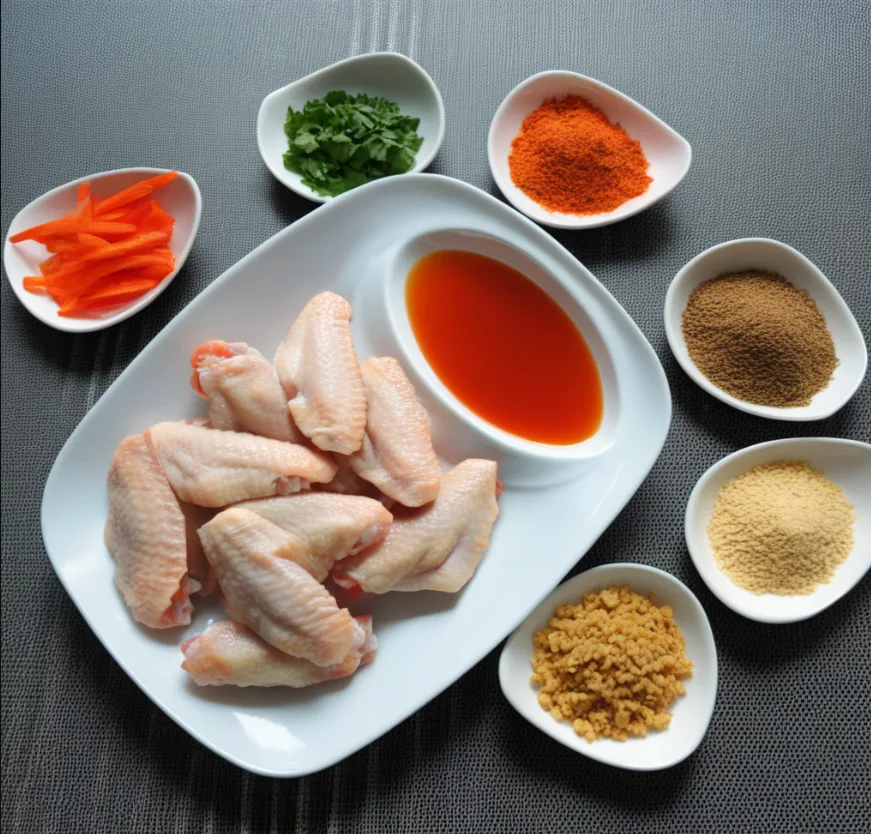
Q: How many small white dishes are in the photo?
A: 6